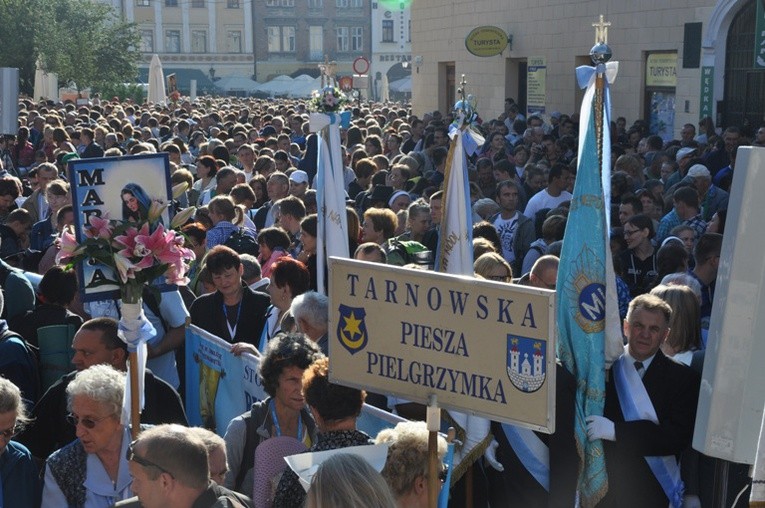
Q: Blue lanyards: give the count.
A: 2